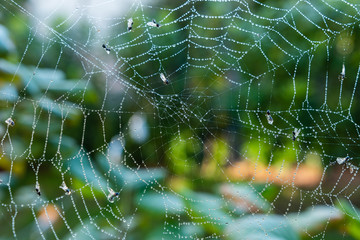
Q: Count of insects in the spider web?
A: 12